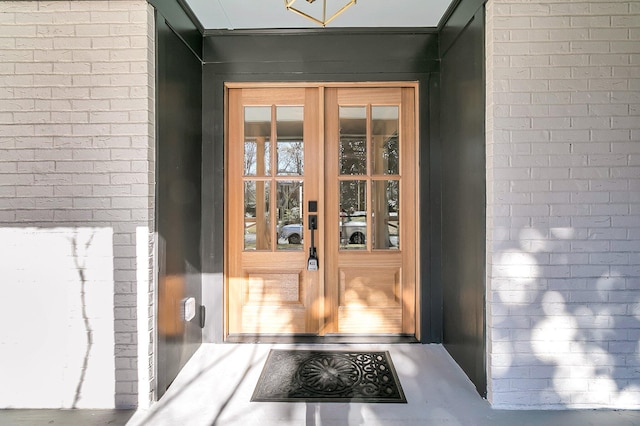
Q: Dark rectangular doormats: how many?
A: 1